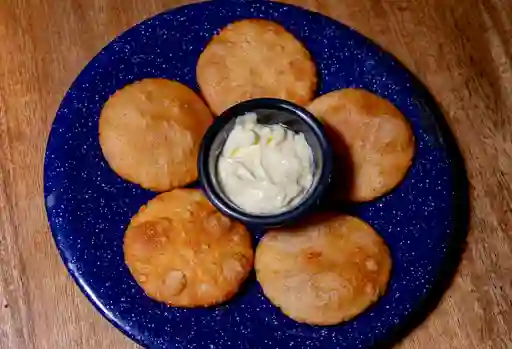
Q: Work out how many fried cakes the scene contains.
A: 5